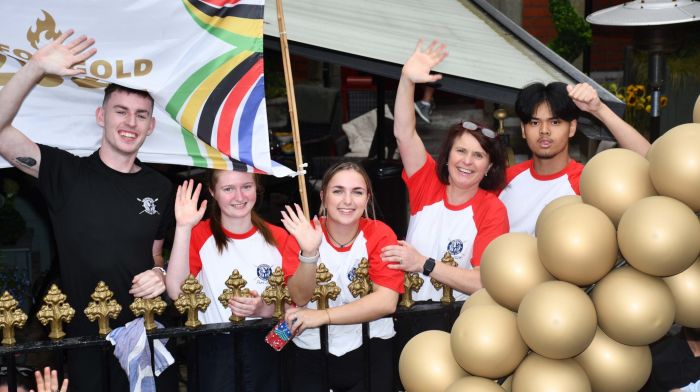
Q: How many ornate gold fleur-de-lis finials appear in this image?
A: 11